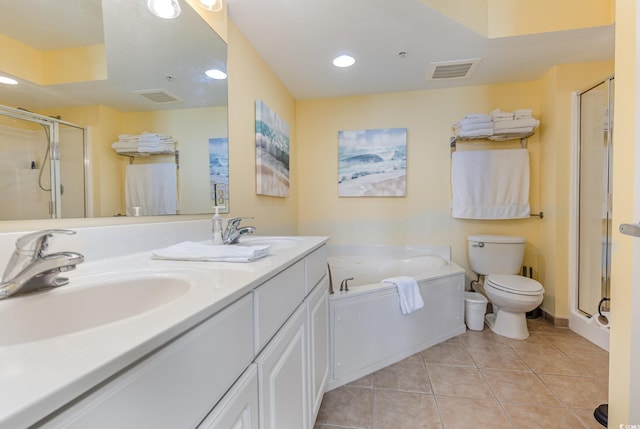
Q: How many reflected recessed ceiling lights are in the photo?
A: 2